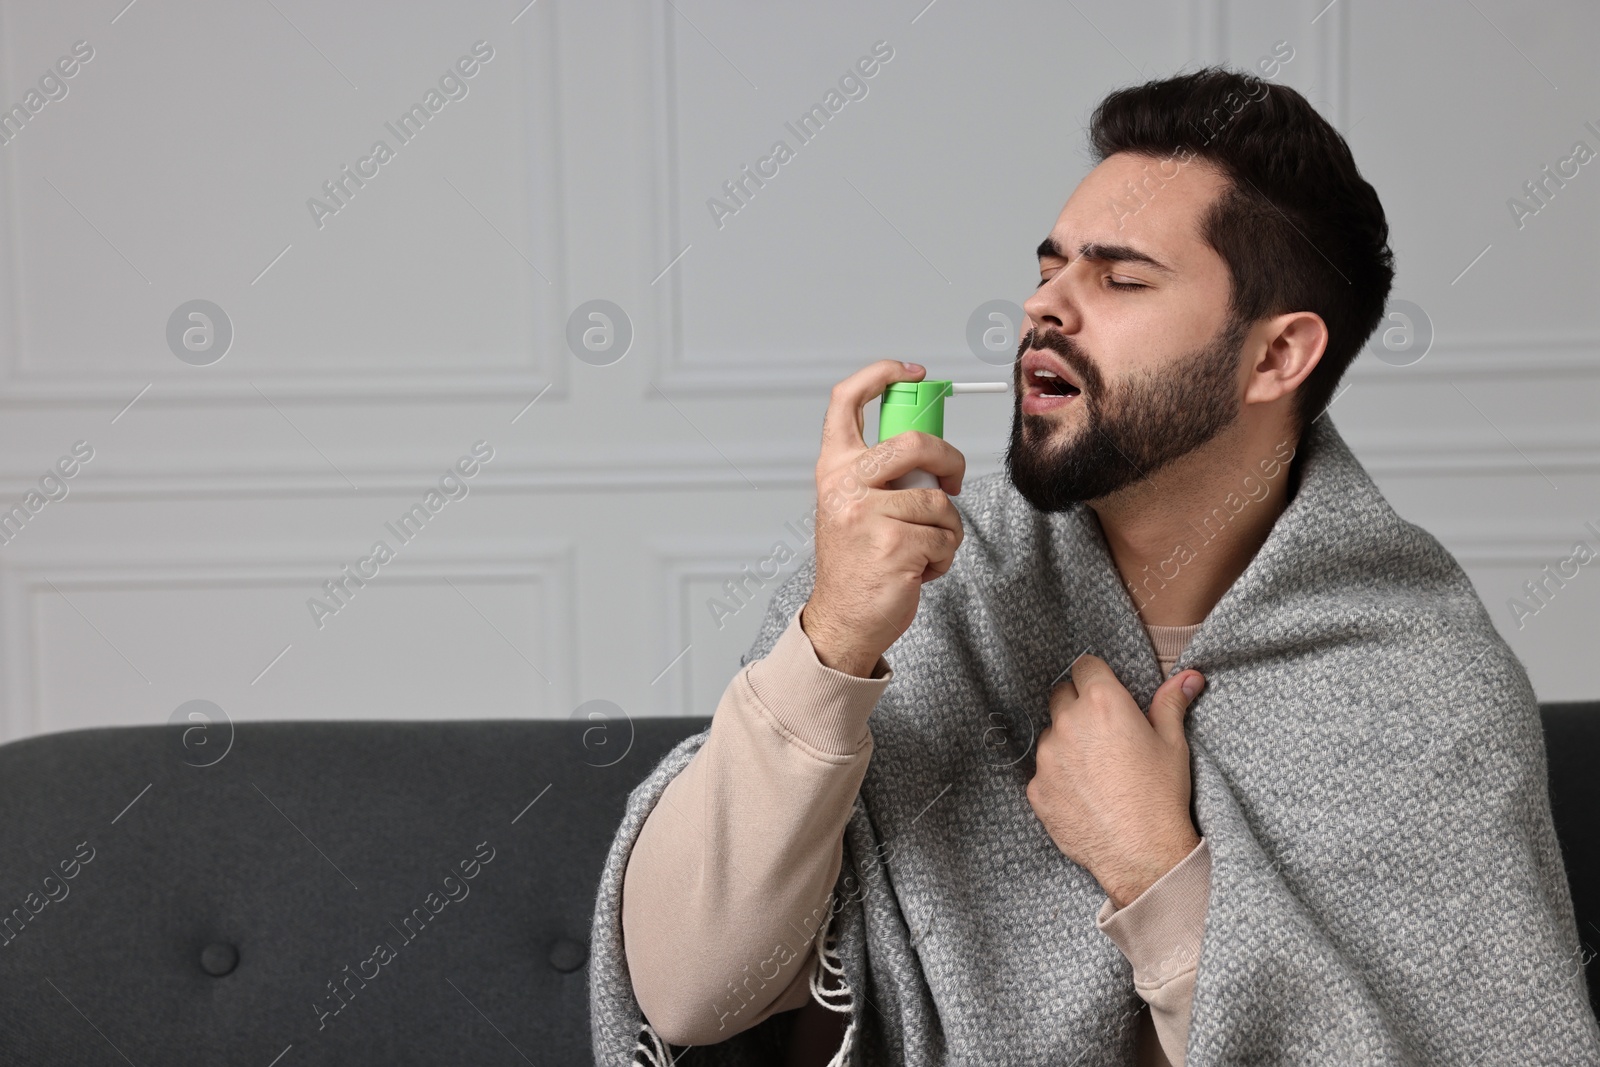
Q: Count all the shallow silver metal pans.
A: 0